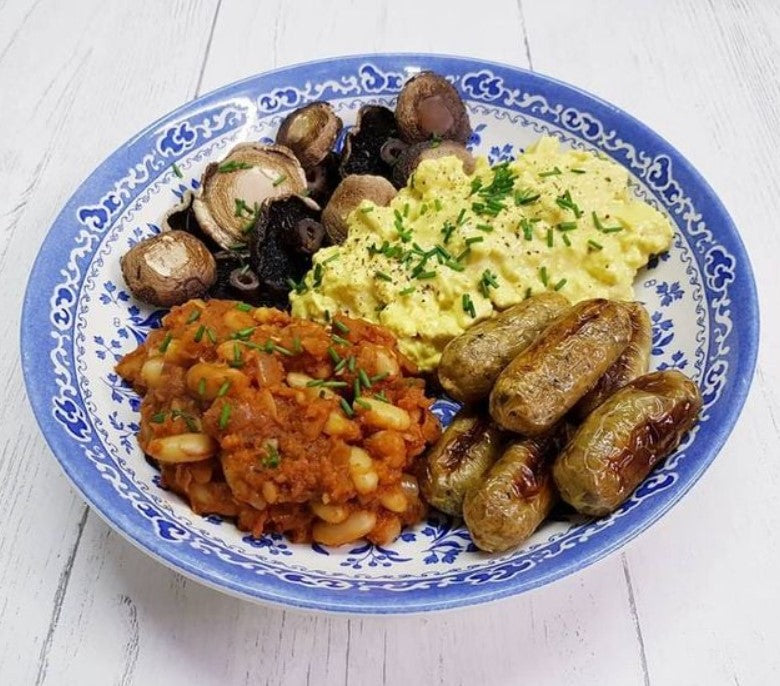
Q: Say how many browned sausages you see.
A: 6